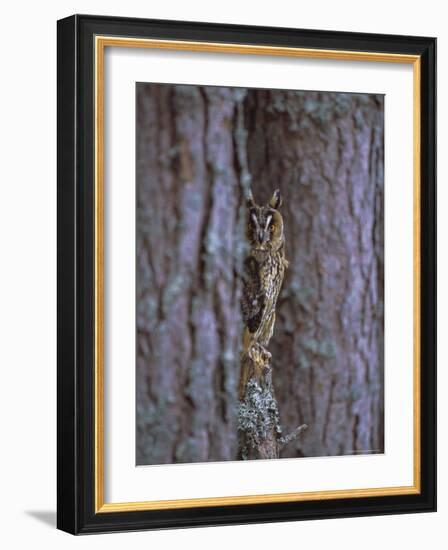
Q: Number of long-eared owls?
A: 1